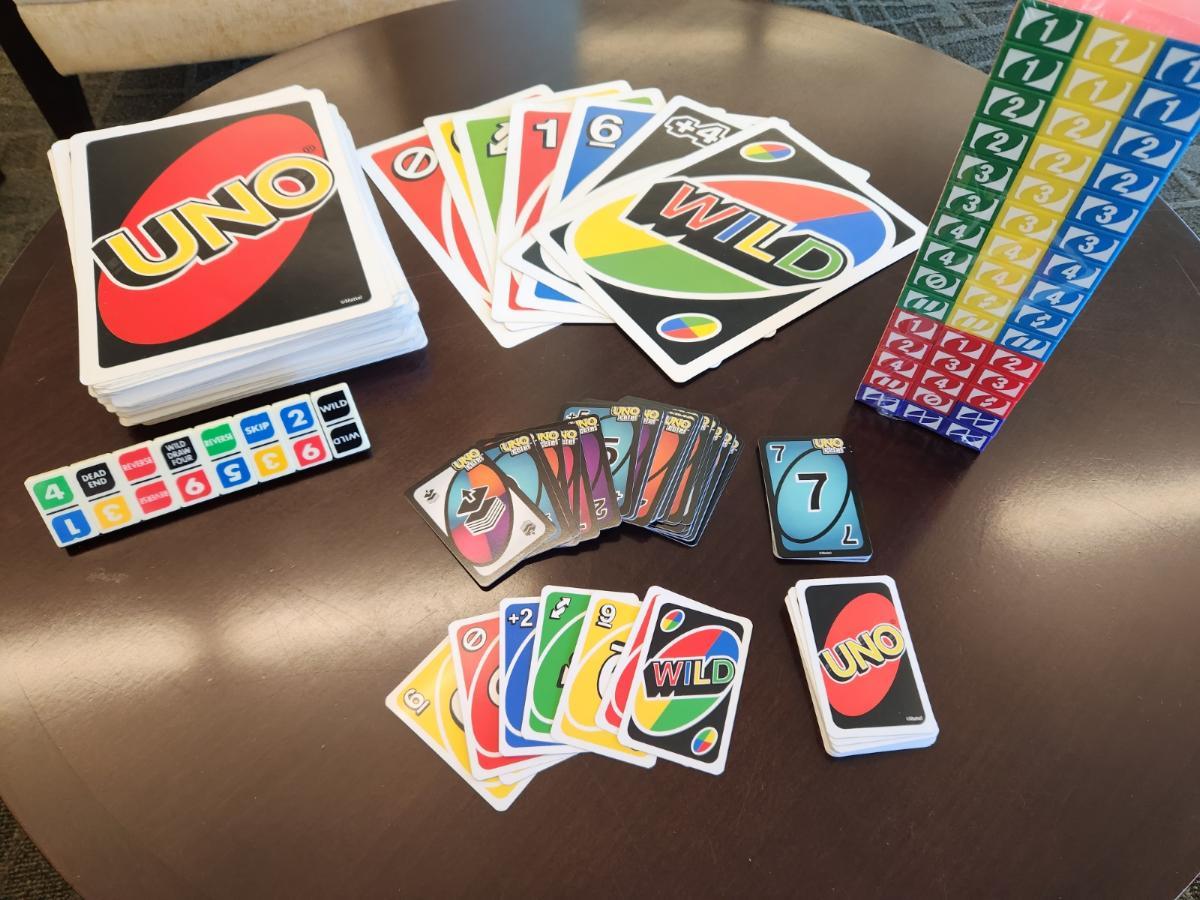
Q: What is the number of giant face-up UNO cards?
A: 7